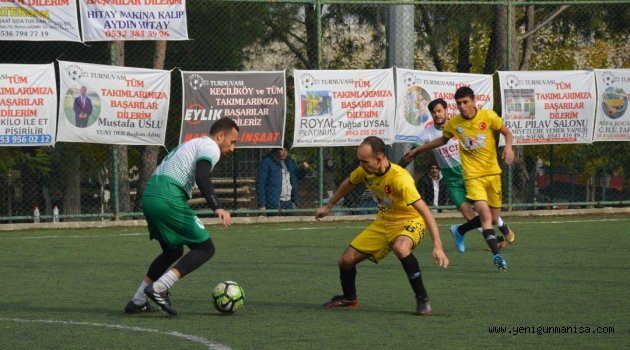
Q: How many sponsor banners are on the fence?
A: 9